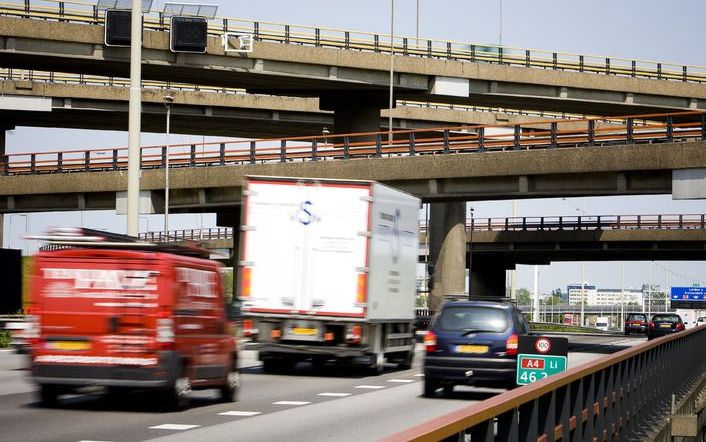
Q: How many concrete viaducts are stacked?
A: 4